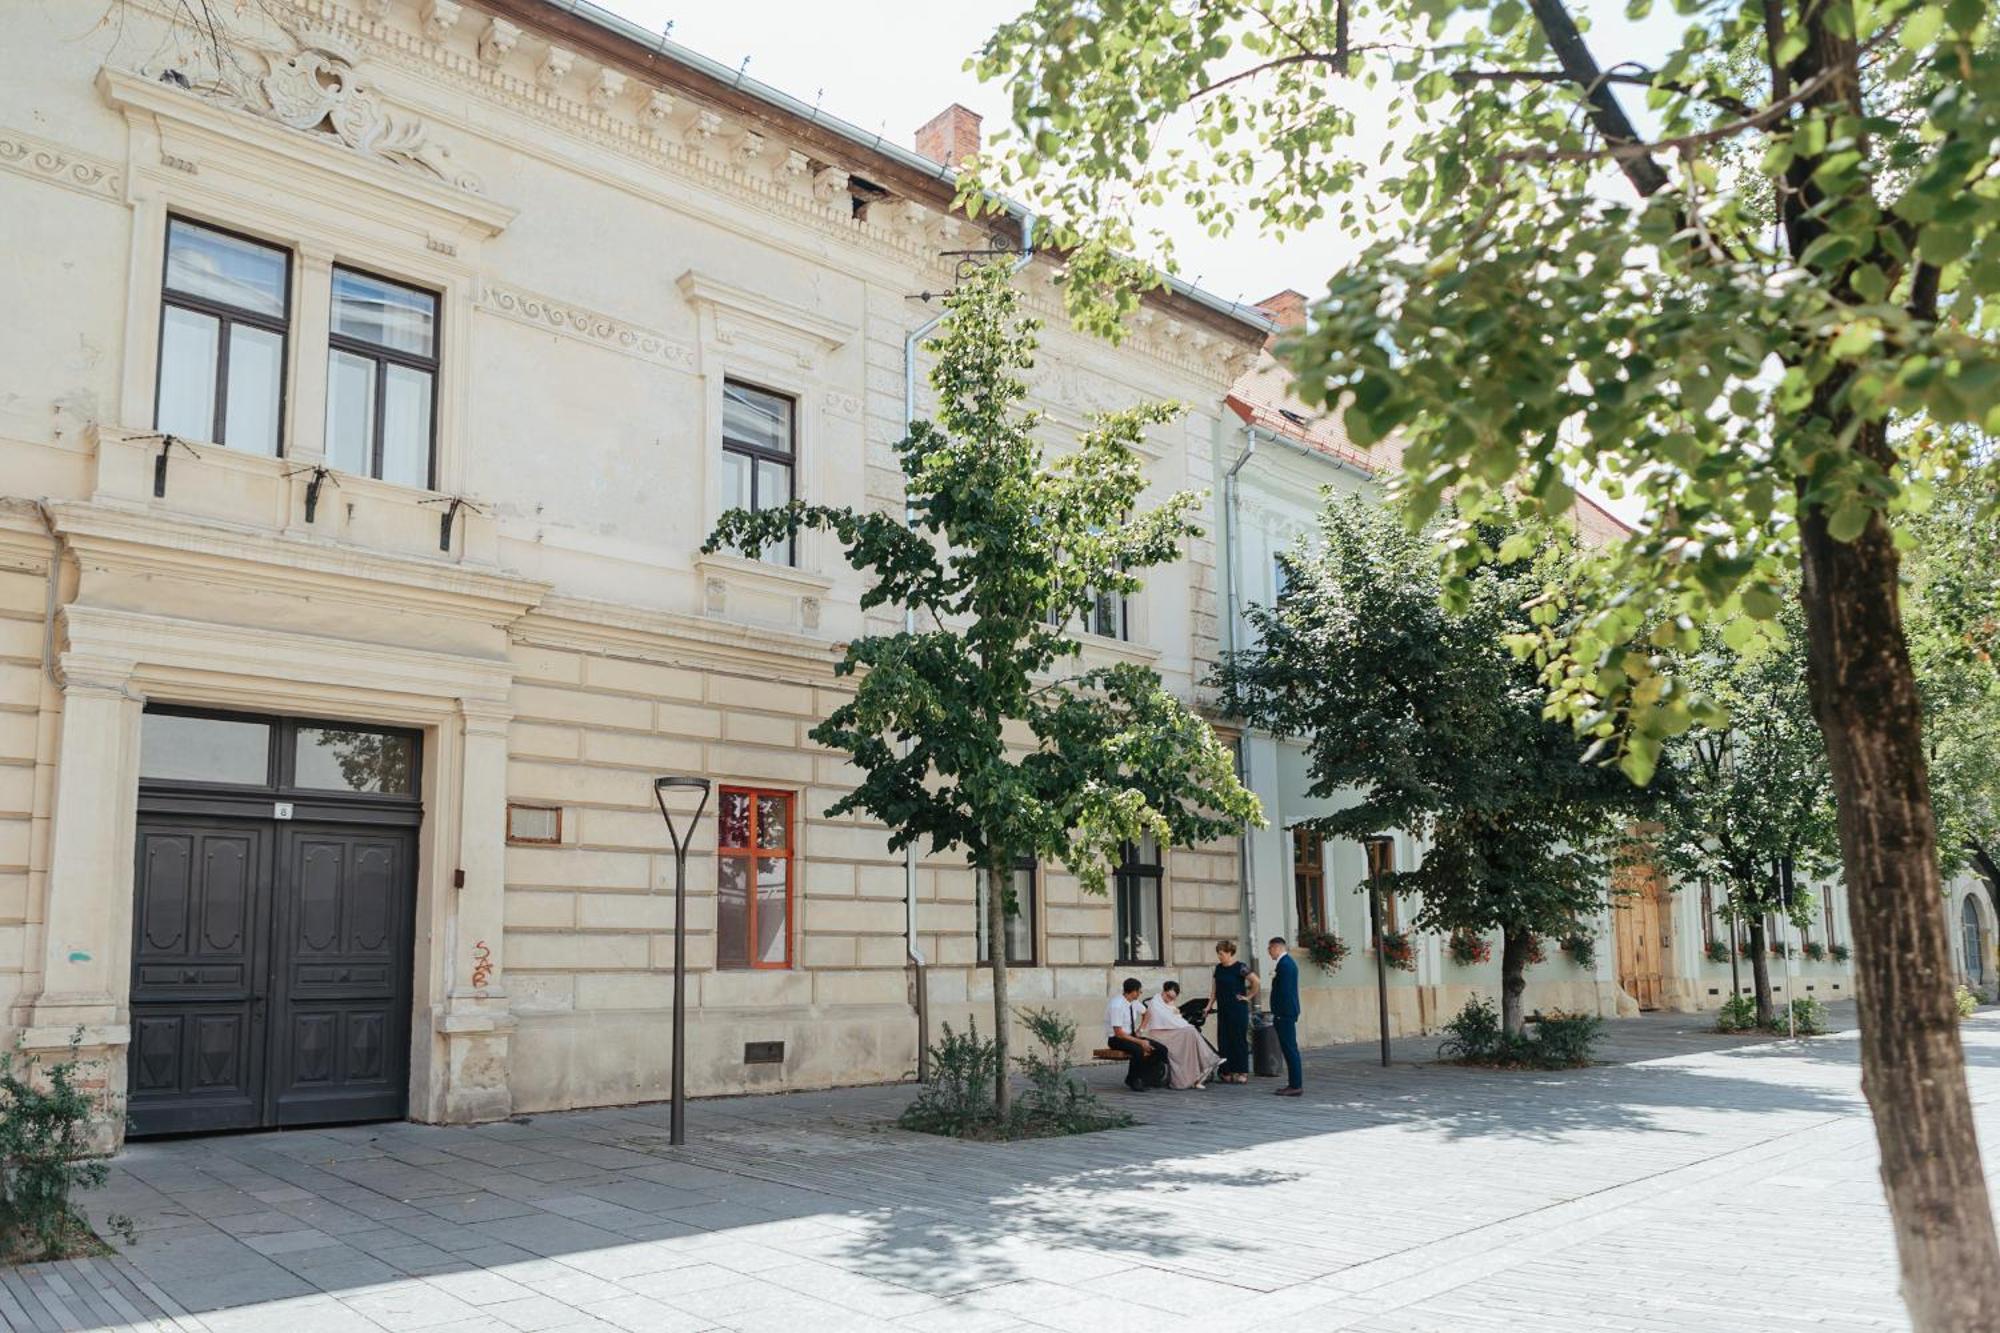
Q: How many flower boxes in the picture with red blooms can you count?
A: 4